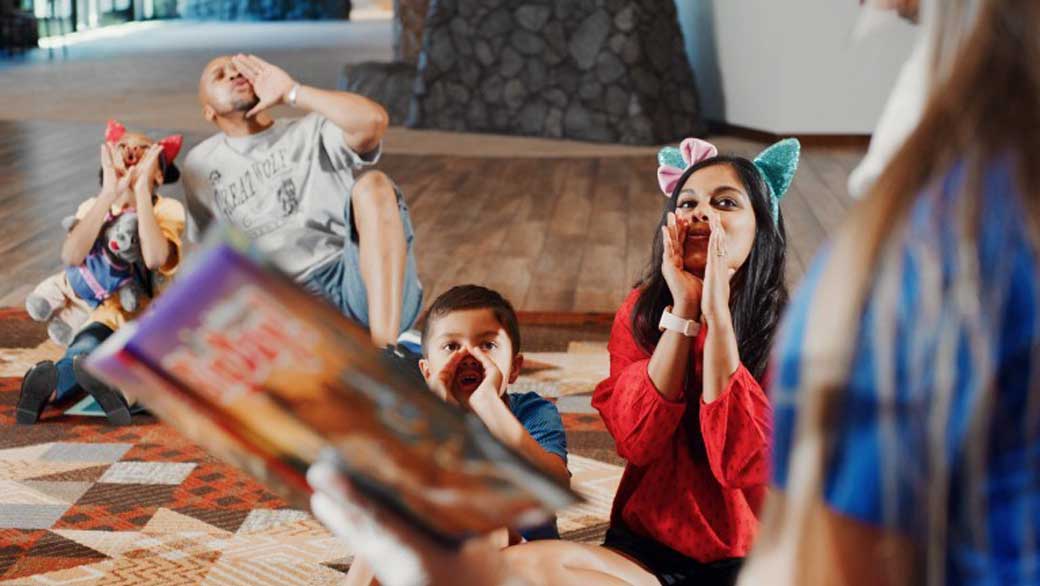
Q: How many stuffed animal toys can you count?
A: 1